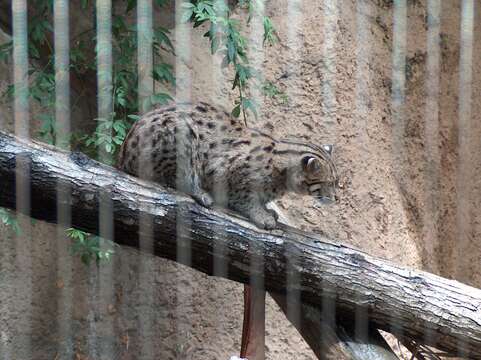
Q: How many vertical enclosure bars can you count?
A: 13